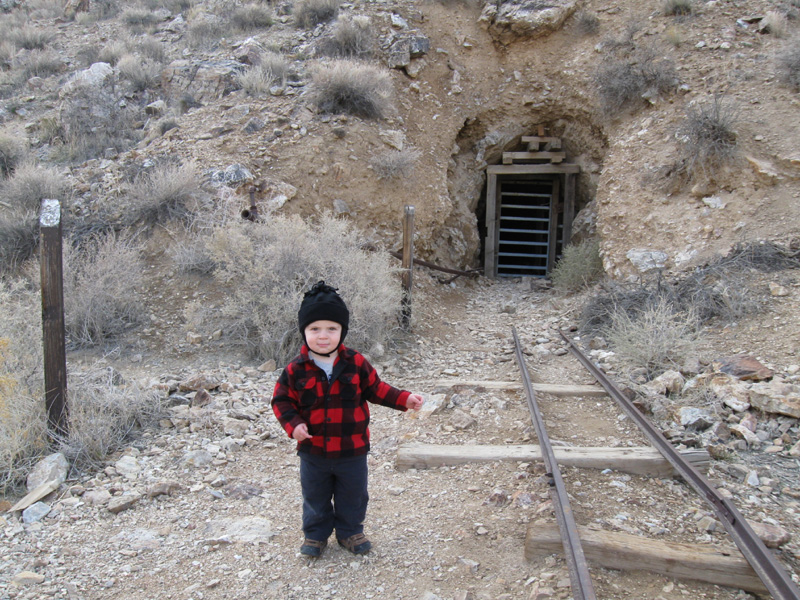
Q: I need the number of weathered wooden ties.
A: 3